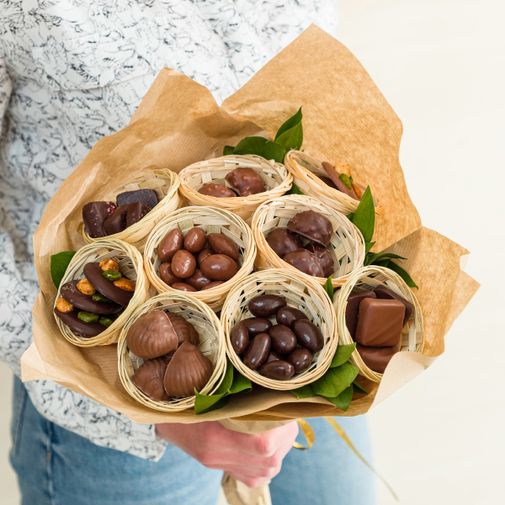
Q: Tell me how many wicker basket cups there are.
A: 9